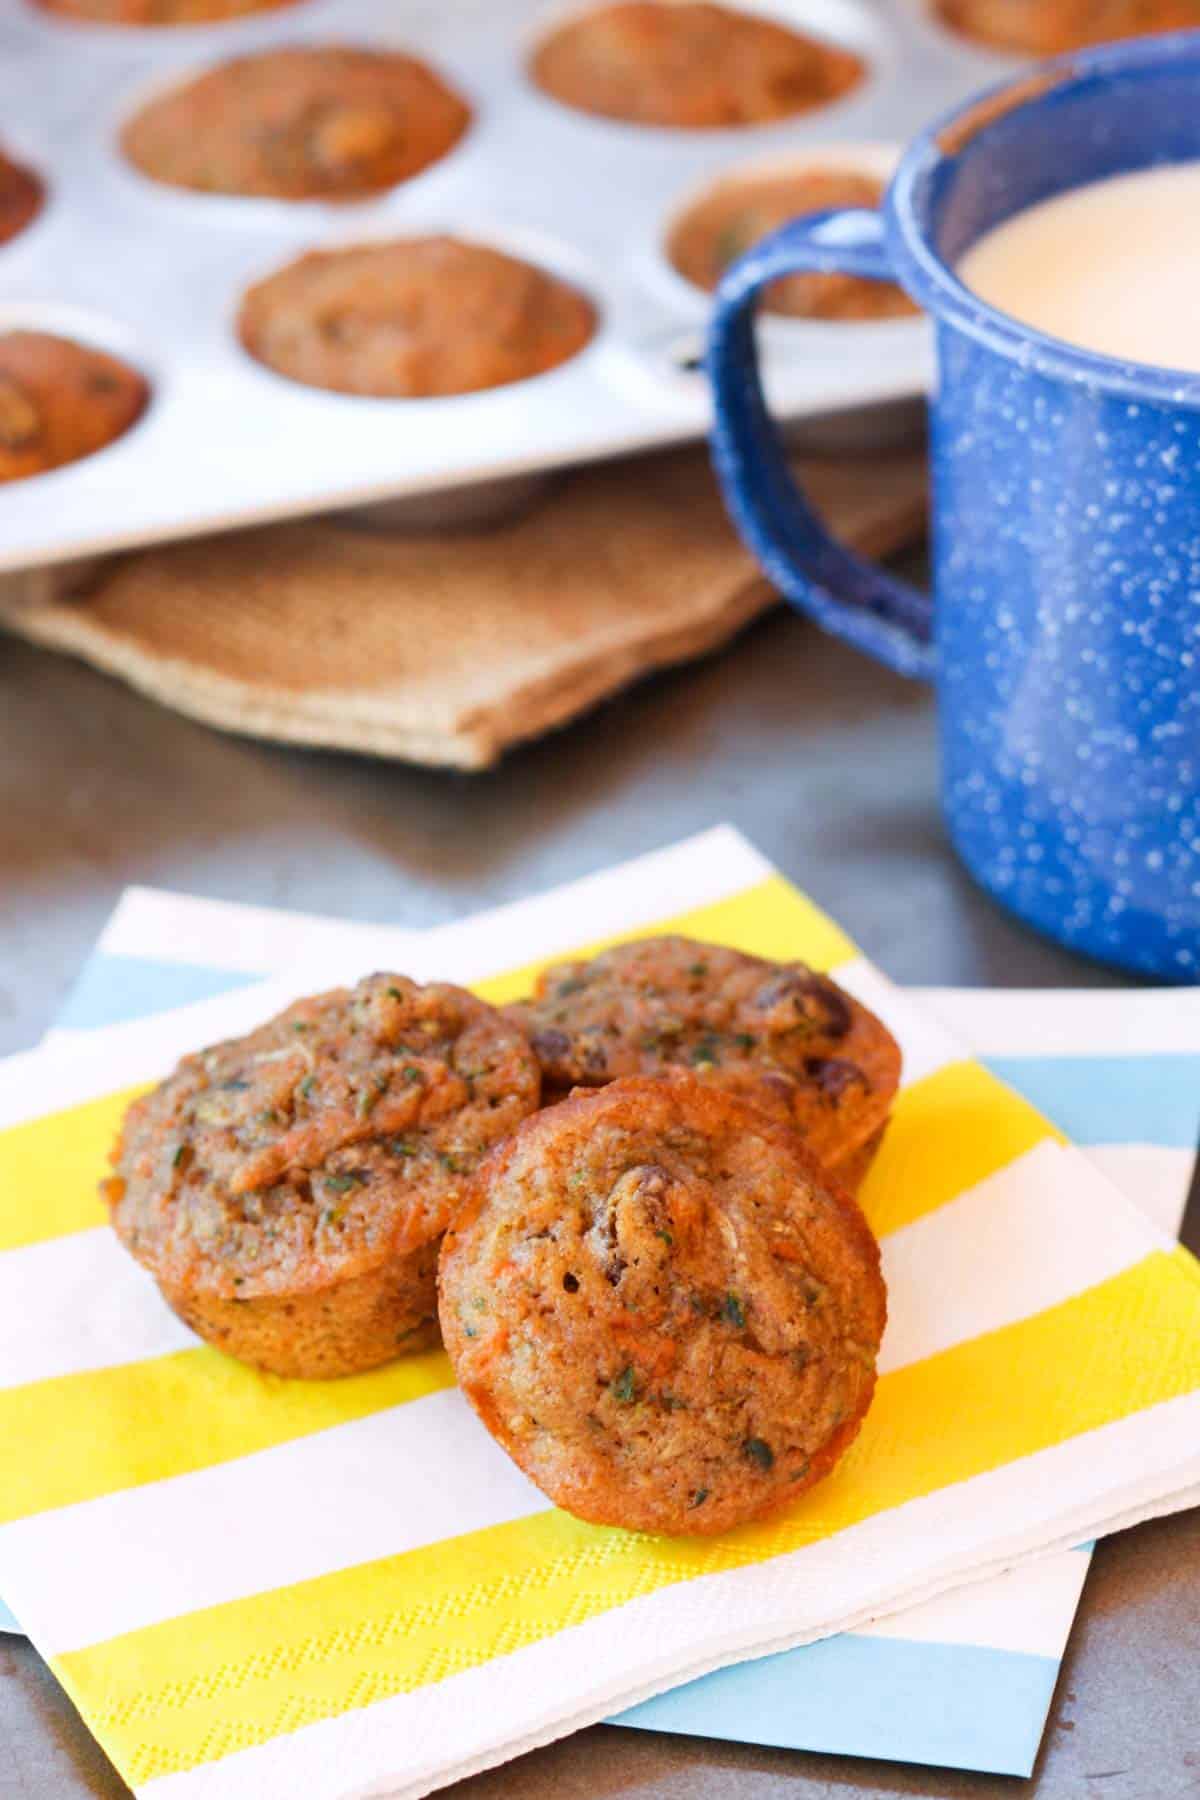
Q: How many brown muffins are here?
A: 11